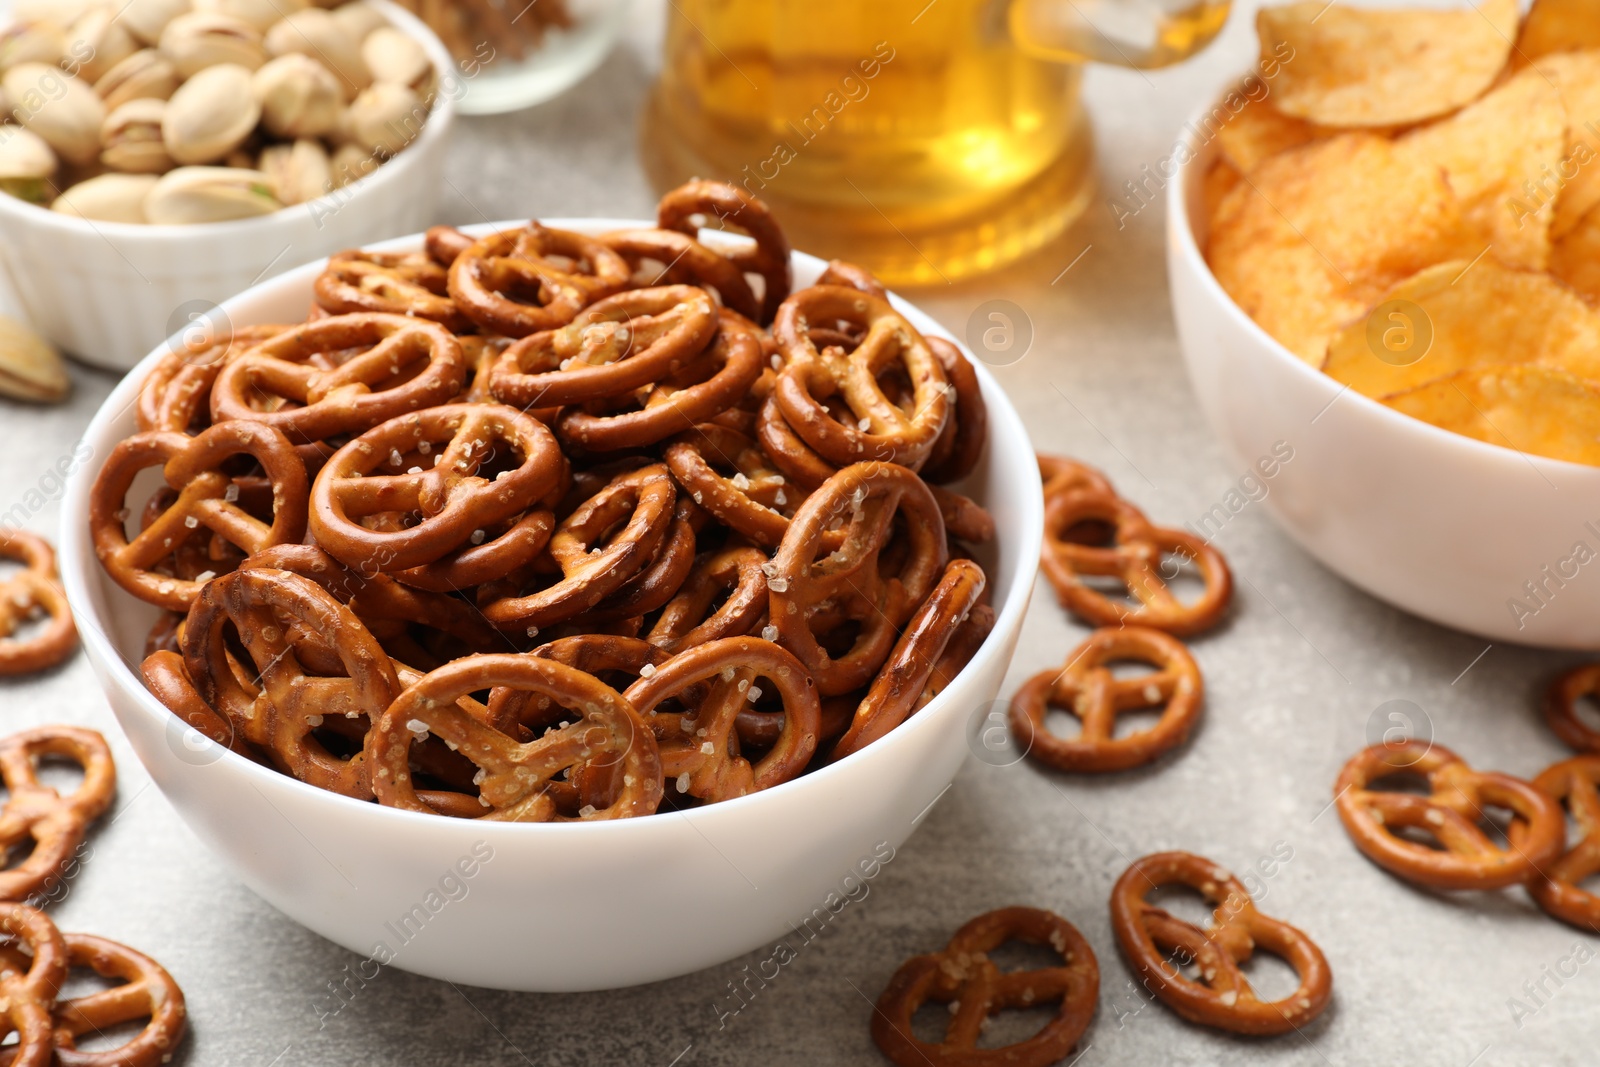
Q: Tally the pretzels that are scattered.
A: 12